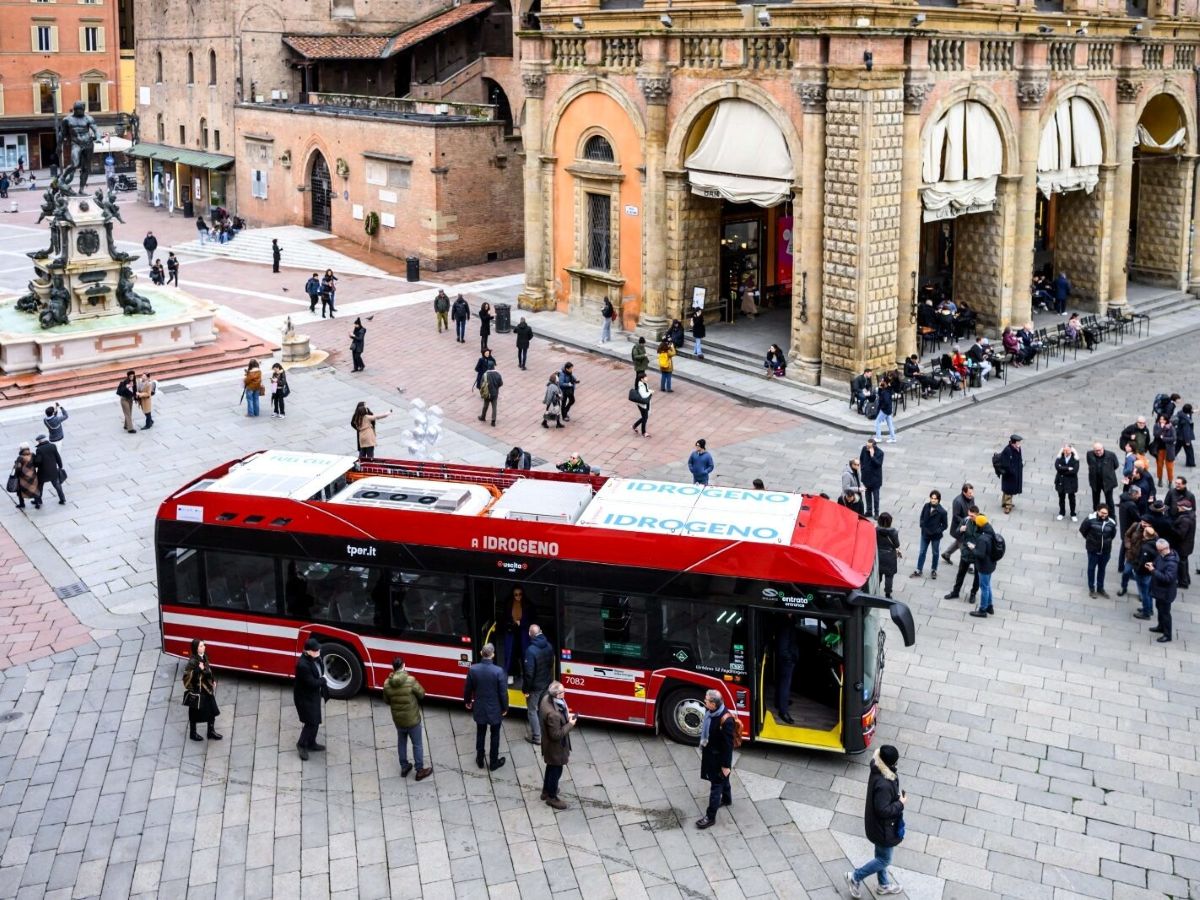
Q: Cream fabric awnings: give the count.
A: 4